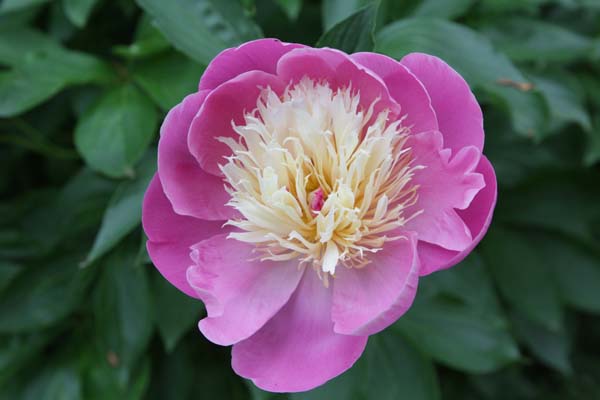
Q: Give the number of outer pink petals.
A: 12